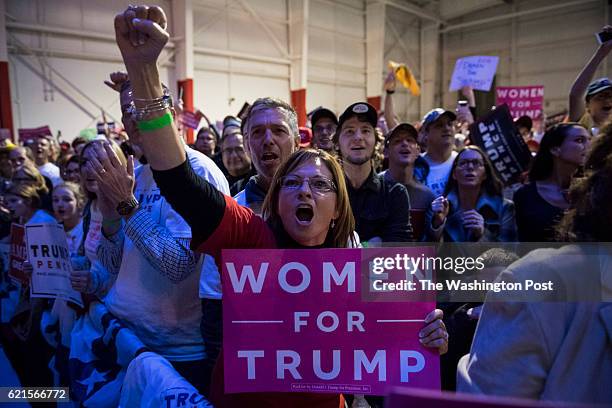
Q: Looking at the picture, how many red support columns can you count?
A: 4